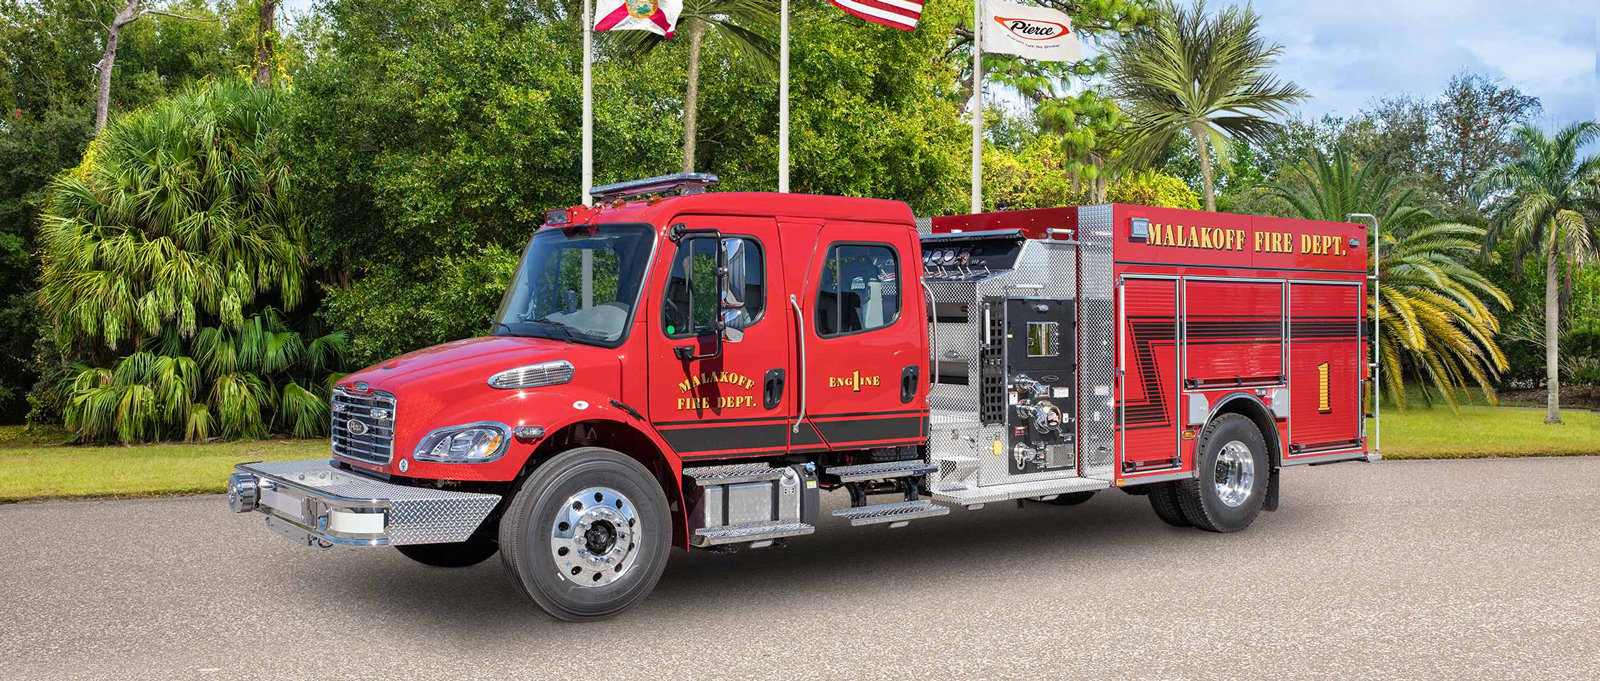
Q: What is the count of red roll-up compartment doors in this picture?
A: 3